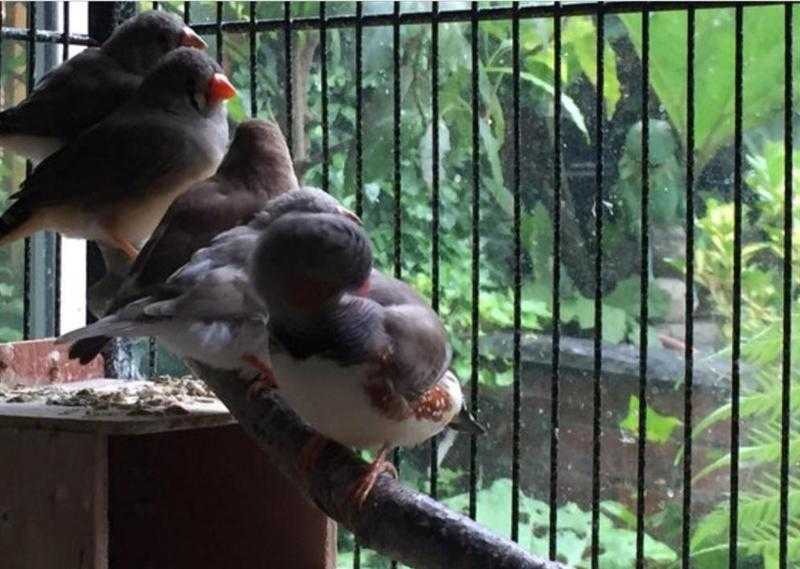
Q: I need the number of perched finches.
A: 5